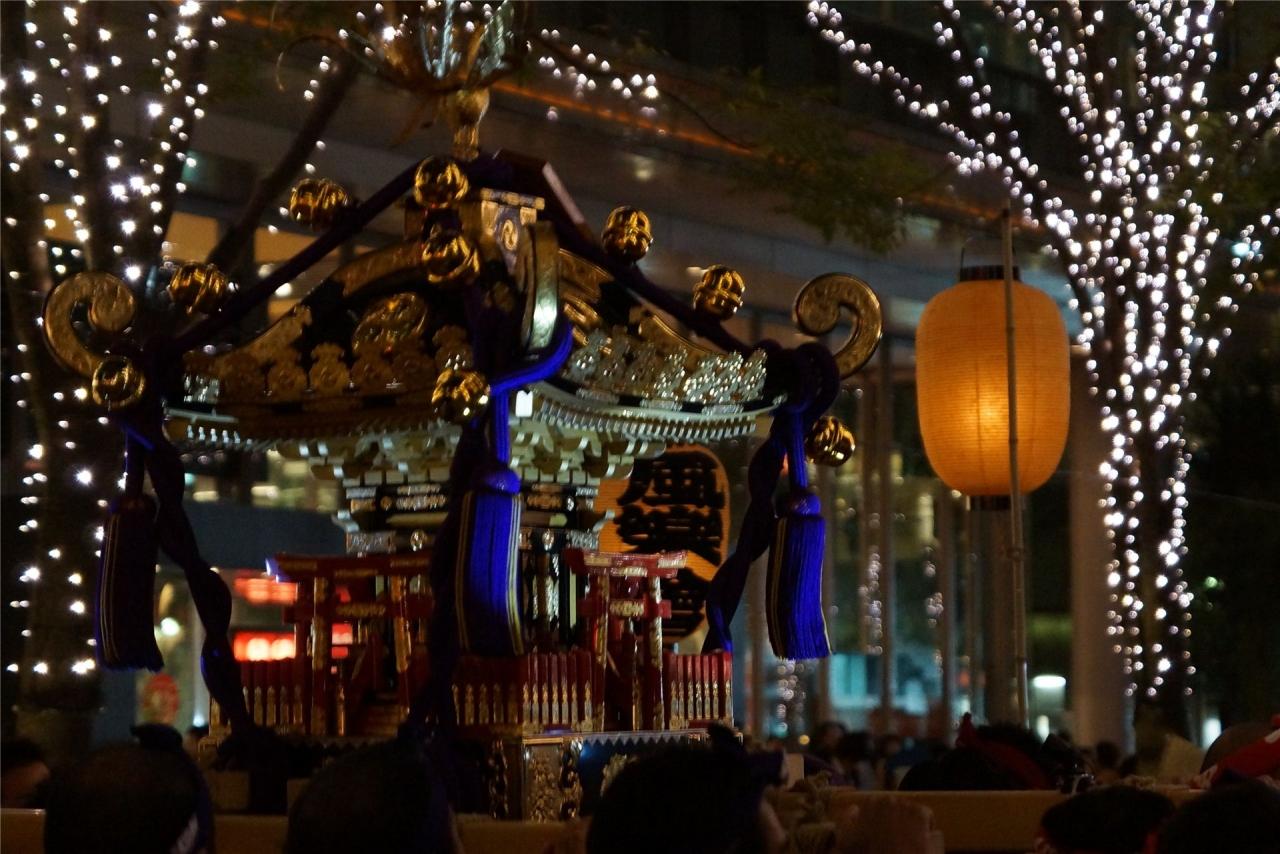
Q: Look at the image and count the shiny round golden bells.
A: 9